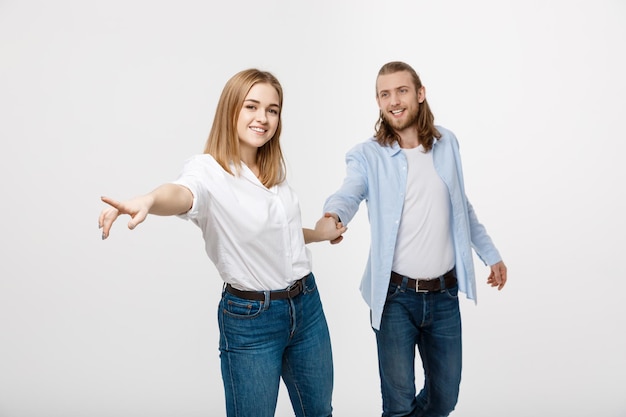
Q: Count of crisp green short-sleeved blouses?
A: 0